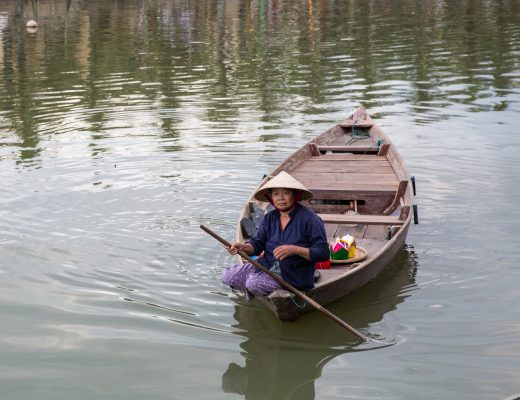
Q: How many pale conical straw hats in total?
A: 1